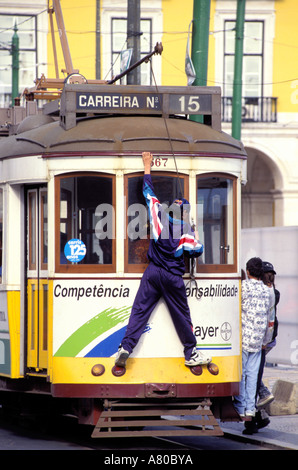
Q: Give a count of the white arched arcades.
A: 1